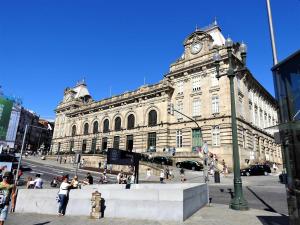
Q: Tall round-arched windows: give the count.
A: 7